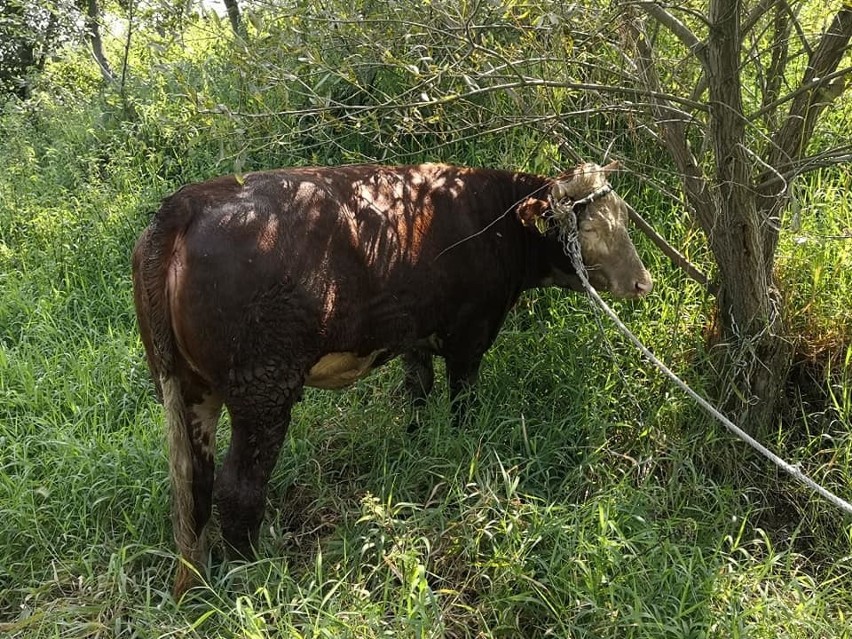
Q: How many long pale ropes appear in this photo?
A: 1